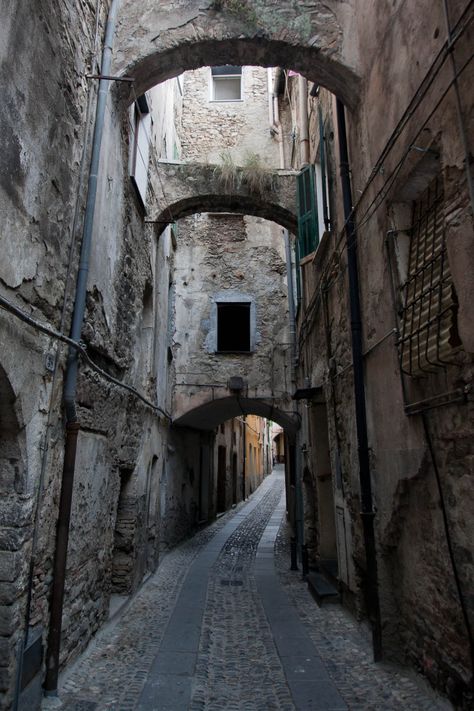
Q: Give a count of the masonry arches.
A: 3